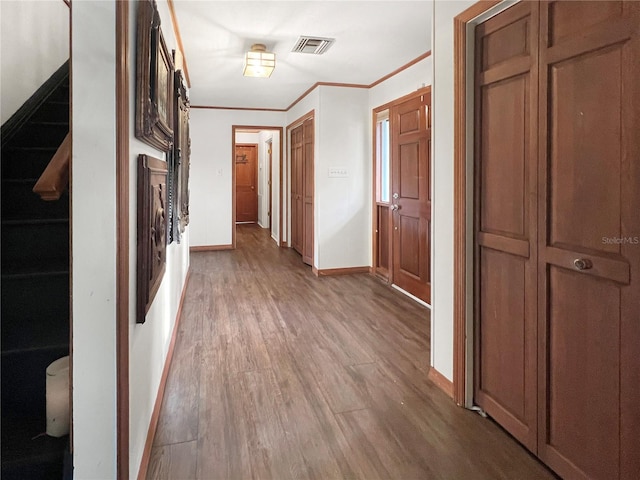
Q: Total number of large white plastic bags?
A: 0